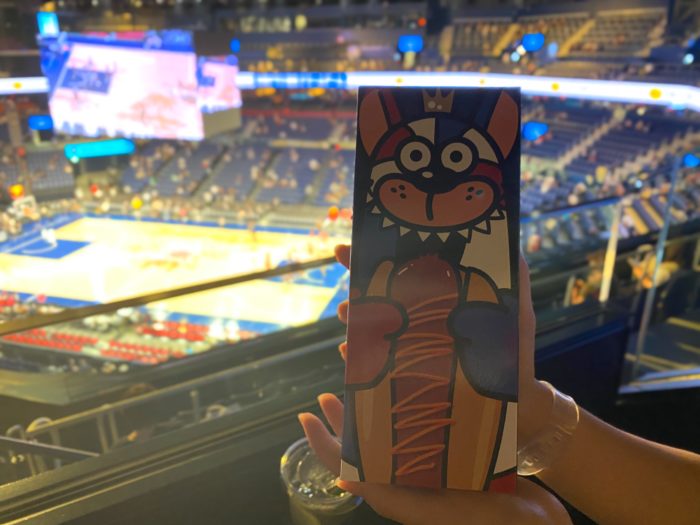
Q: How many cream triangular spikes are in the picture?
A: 9